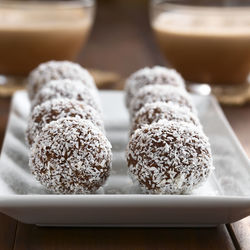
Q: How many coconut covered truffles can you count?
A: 8